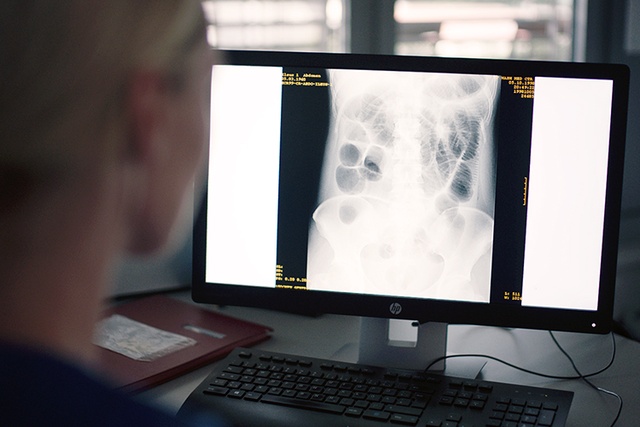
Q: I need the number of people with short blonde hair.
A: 1